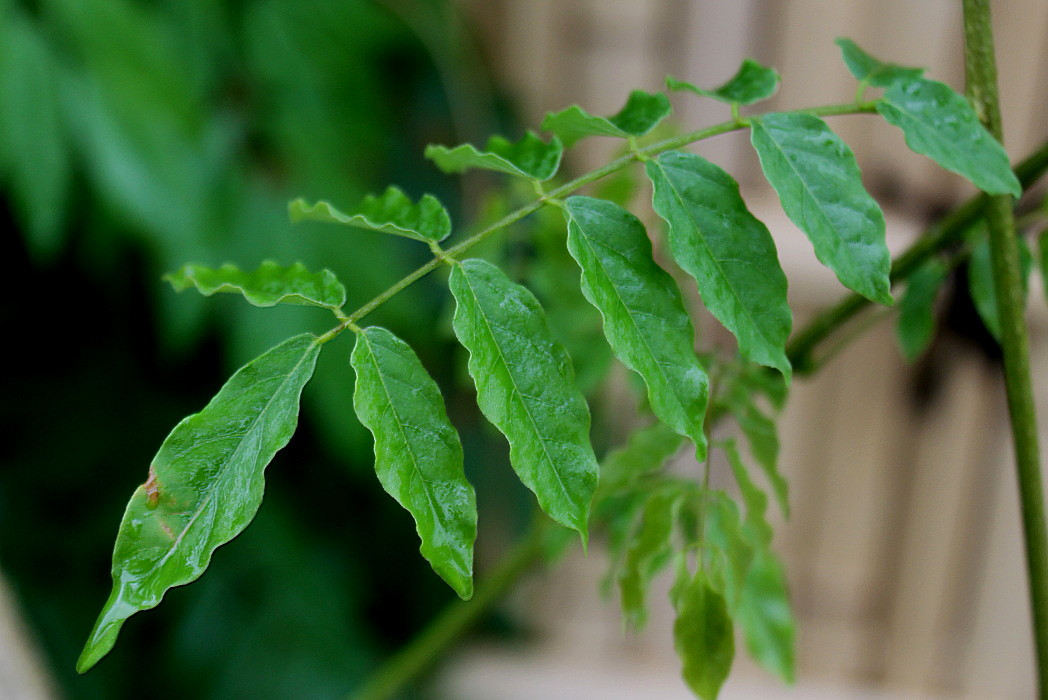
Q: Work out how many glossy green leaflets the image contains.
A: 13